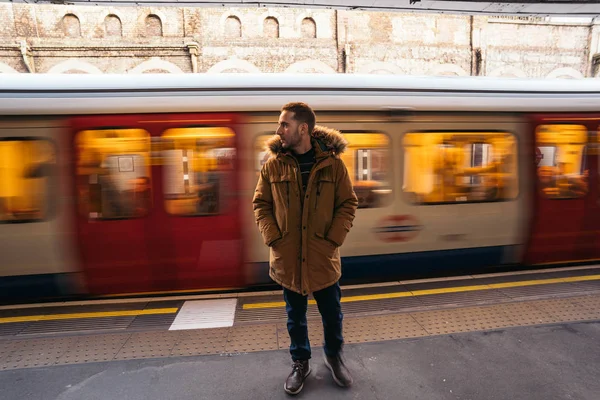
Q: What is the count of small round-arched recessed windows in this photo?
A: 6